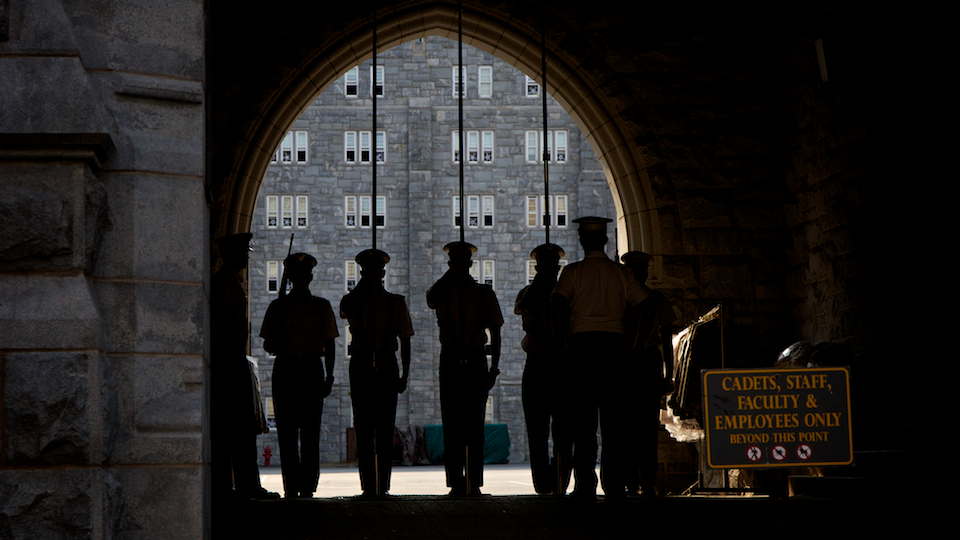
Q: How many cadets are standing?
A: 7